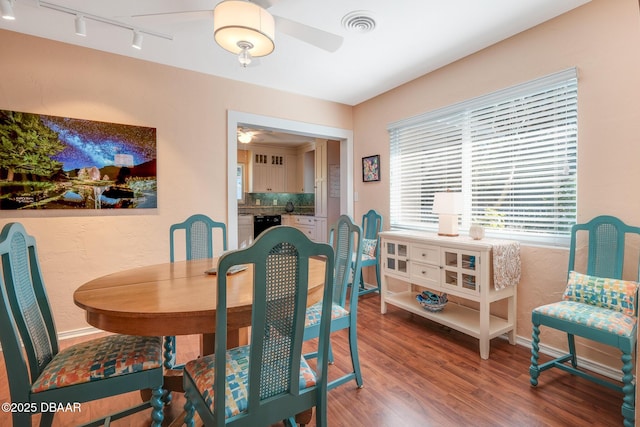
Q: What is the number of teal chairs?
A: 6